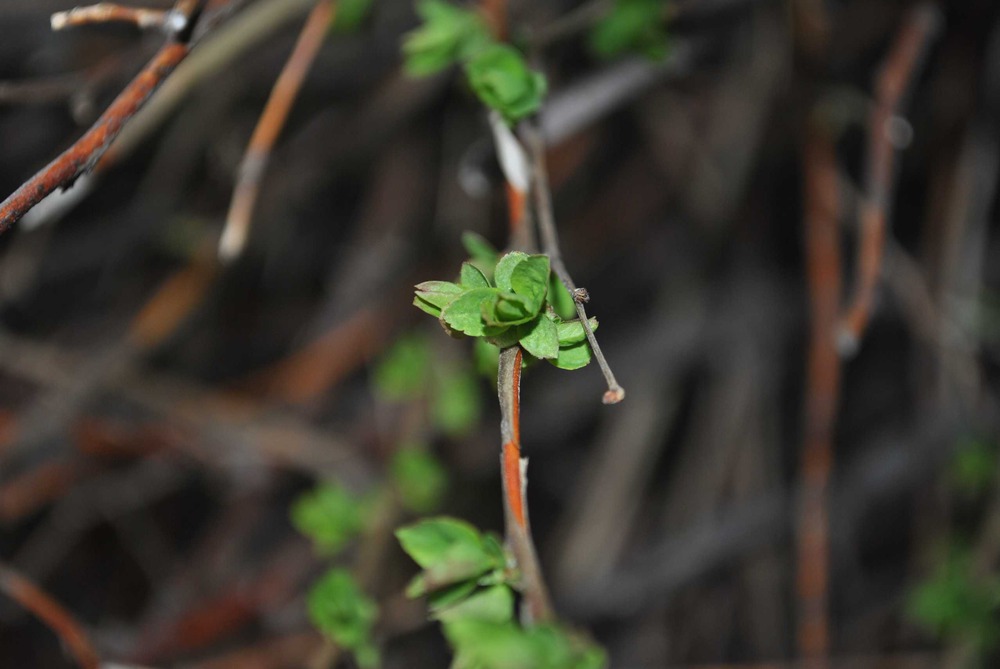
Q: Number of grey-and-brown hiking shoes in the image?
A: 0